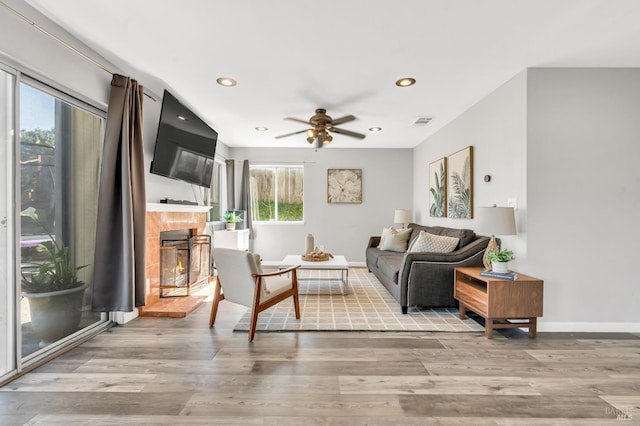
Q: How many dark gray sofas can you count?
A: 1